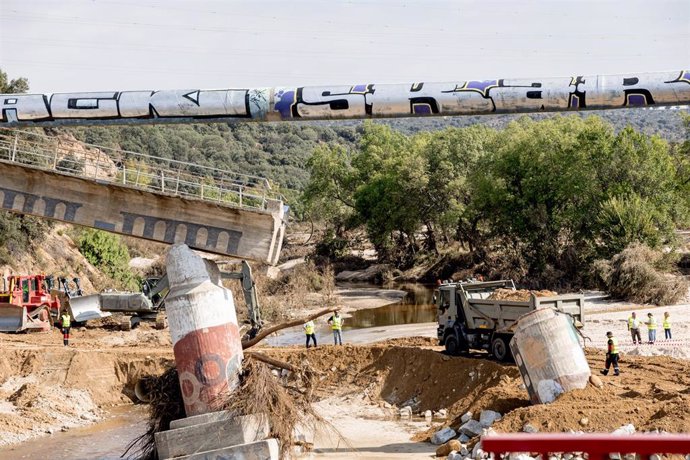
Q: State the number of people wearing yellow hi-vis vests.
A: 7